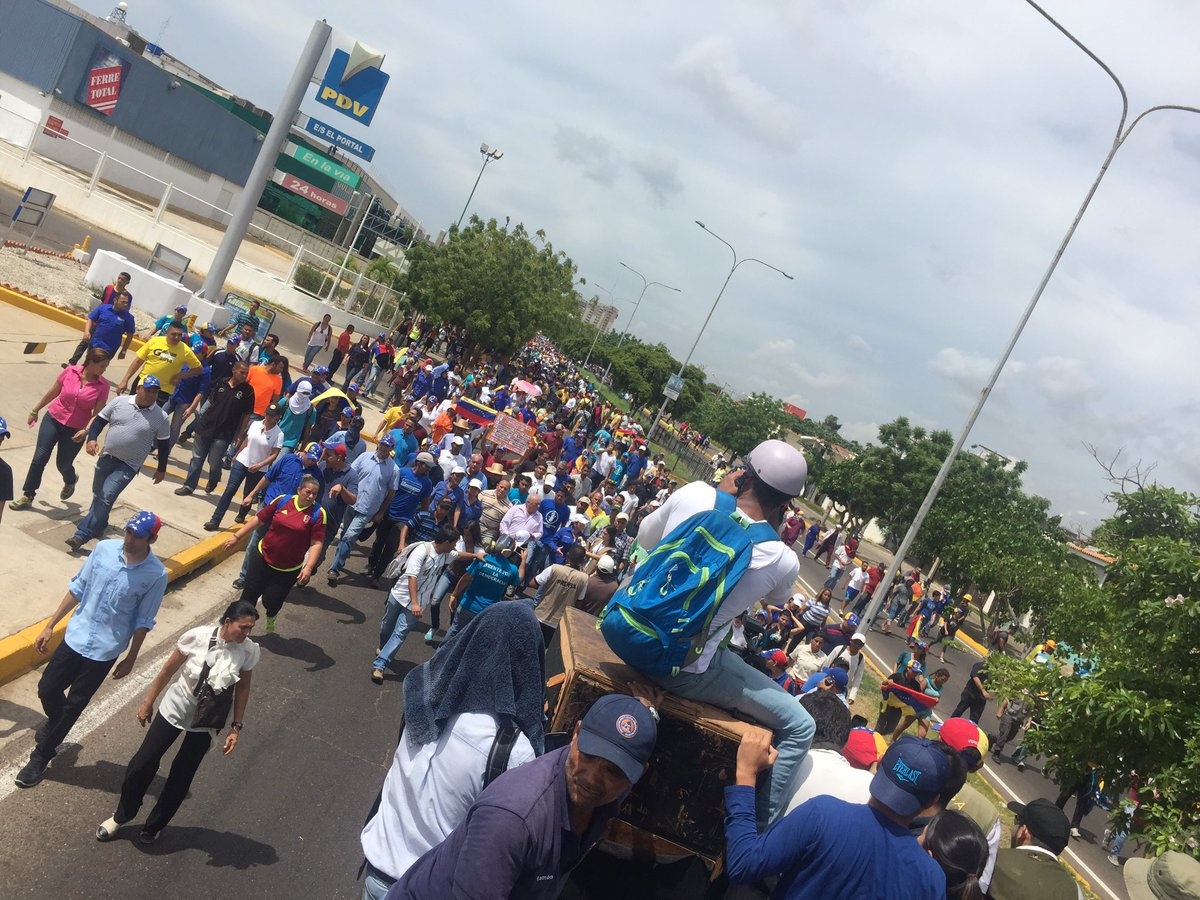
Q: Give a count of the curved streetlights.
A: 4